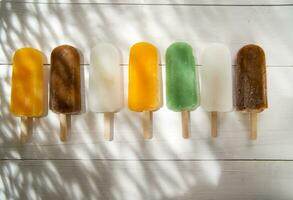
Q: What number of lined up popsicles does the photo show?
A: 7